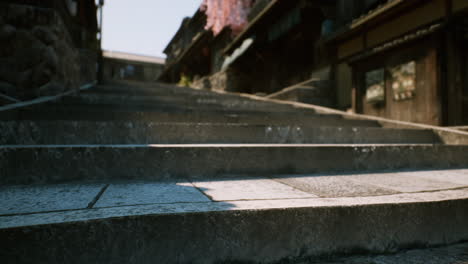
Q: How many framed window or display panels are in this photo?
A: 2